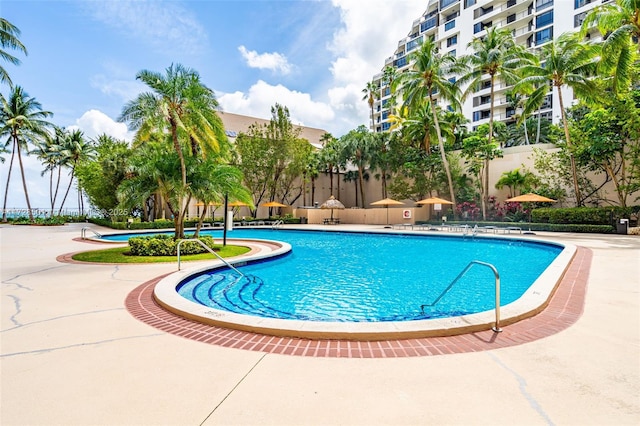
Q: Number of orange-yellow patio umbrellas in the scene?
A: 6